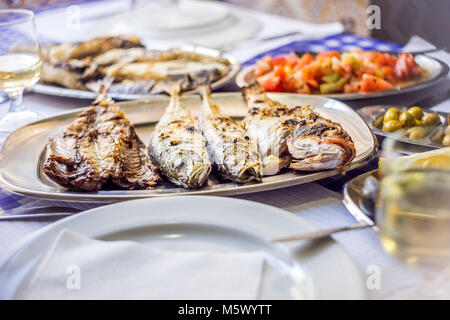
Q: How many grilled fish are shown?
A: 4